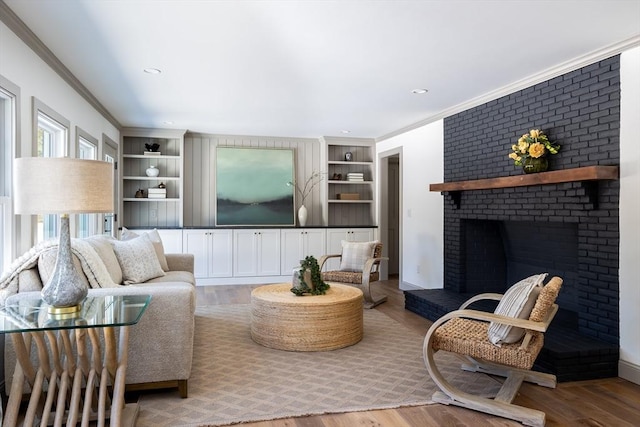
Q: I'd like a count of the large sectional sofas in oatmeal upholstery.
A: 1